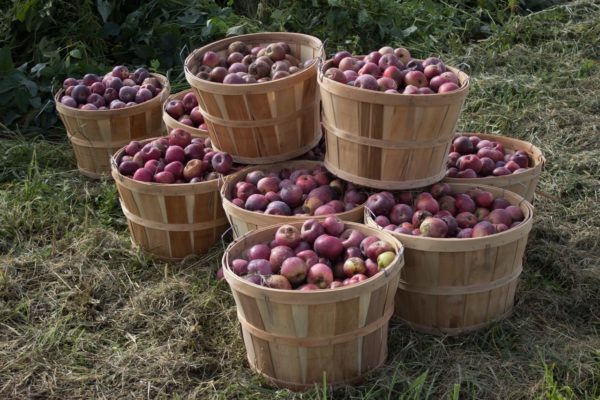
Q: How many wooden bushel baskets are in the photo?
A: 9